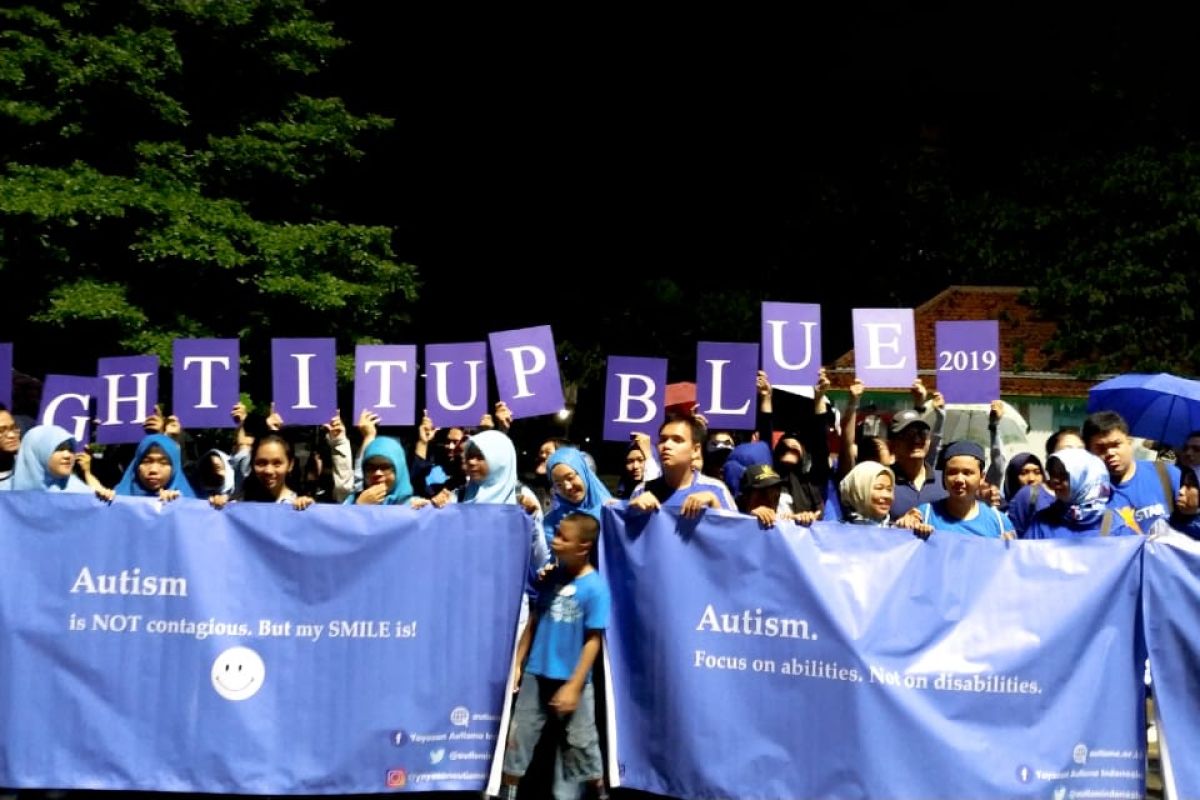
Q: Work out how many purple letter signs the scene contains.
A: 11